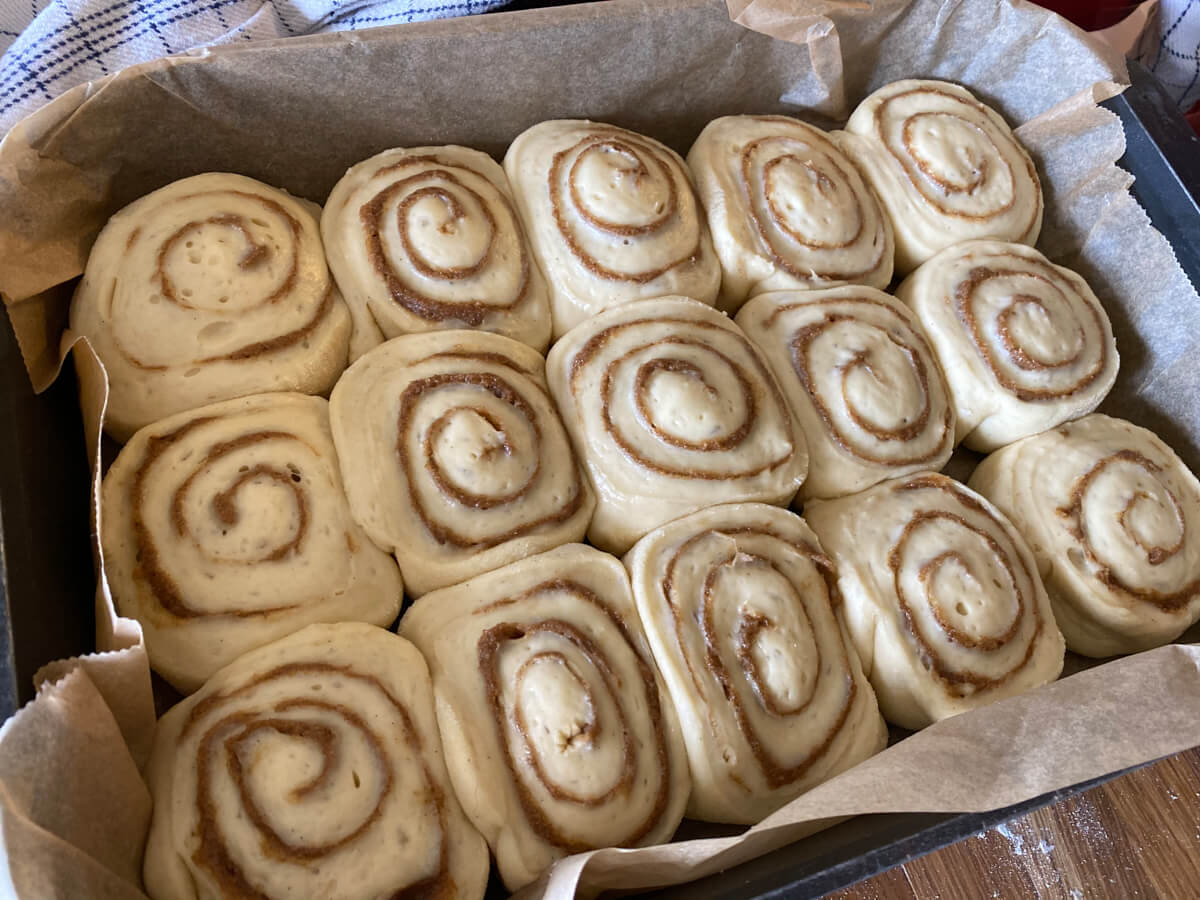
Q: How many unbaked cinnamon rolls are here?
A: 15